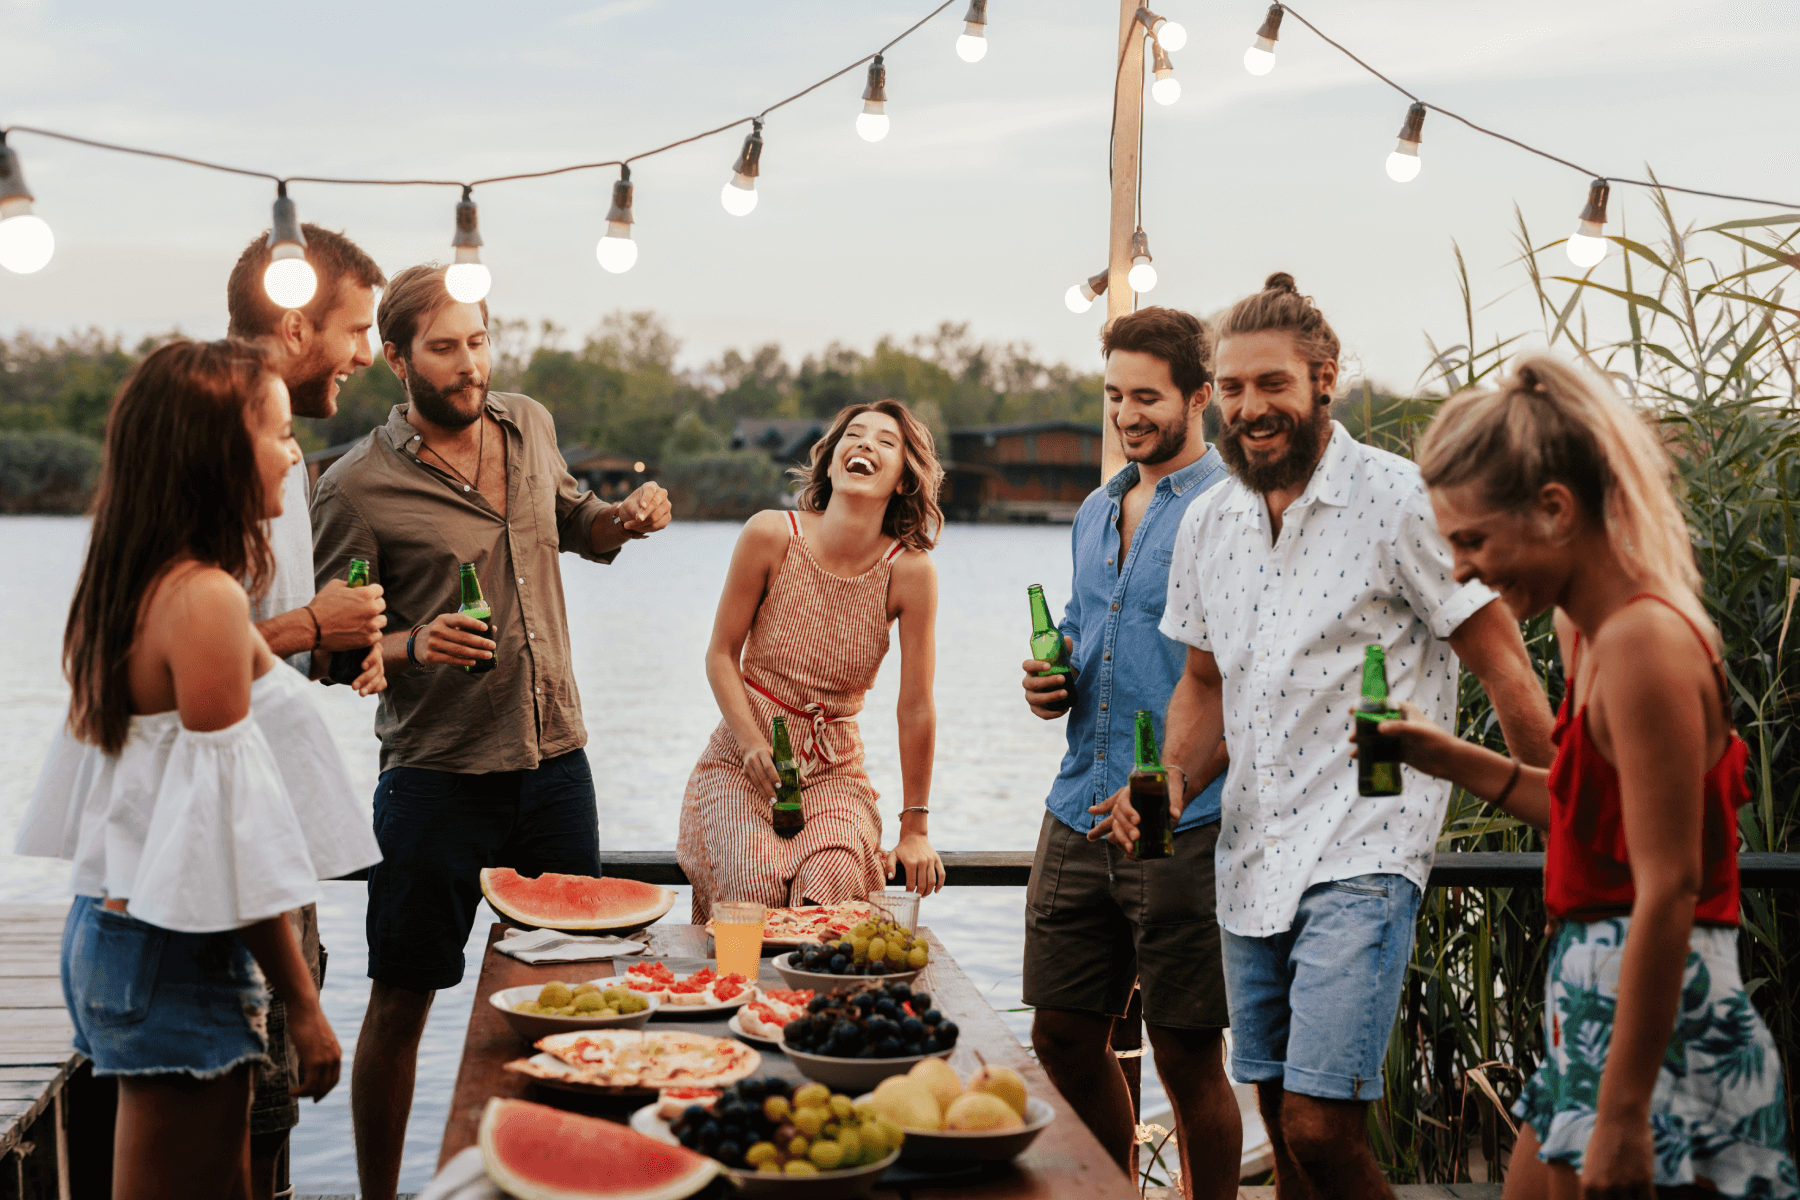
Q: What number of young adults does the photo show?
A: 7